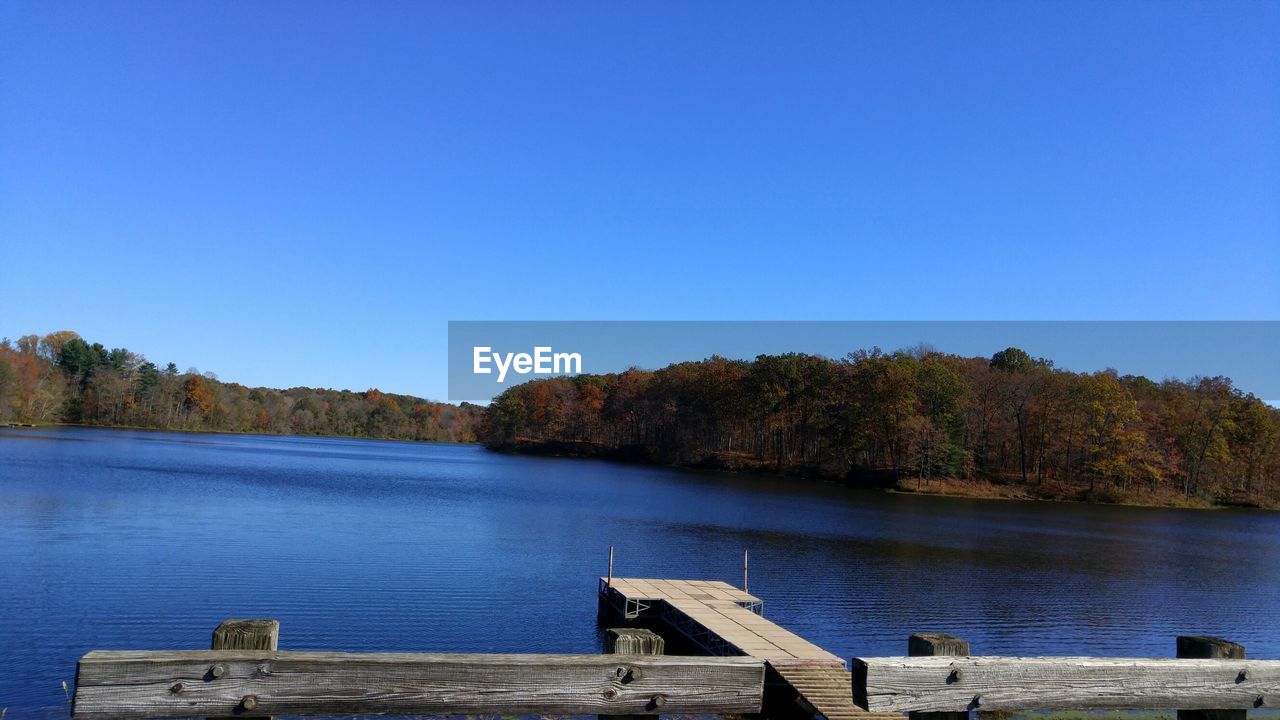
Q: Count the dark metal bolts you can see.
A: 8